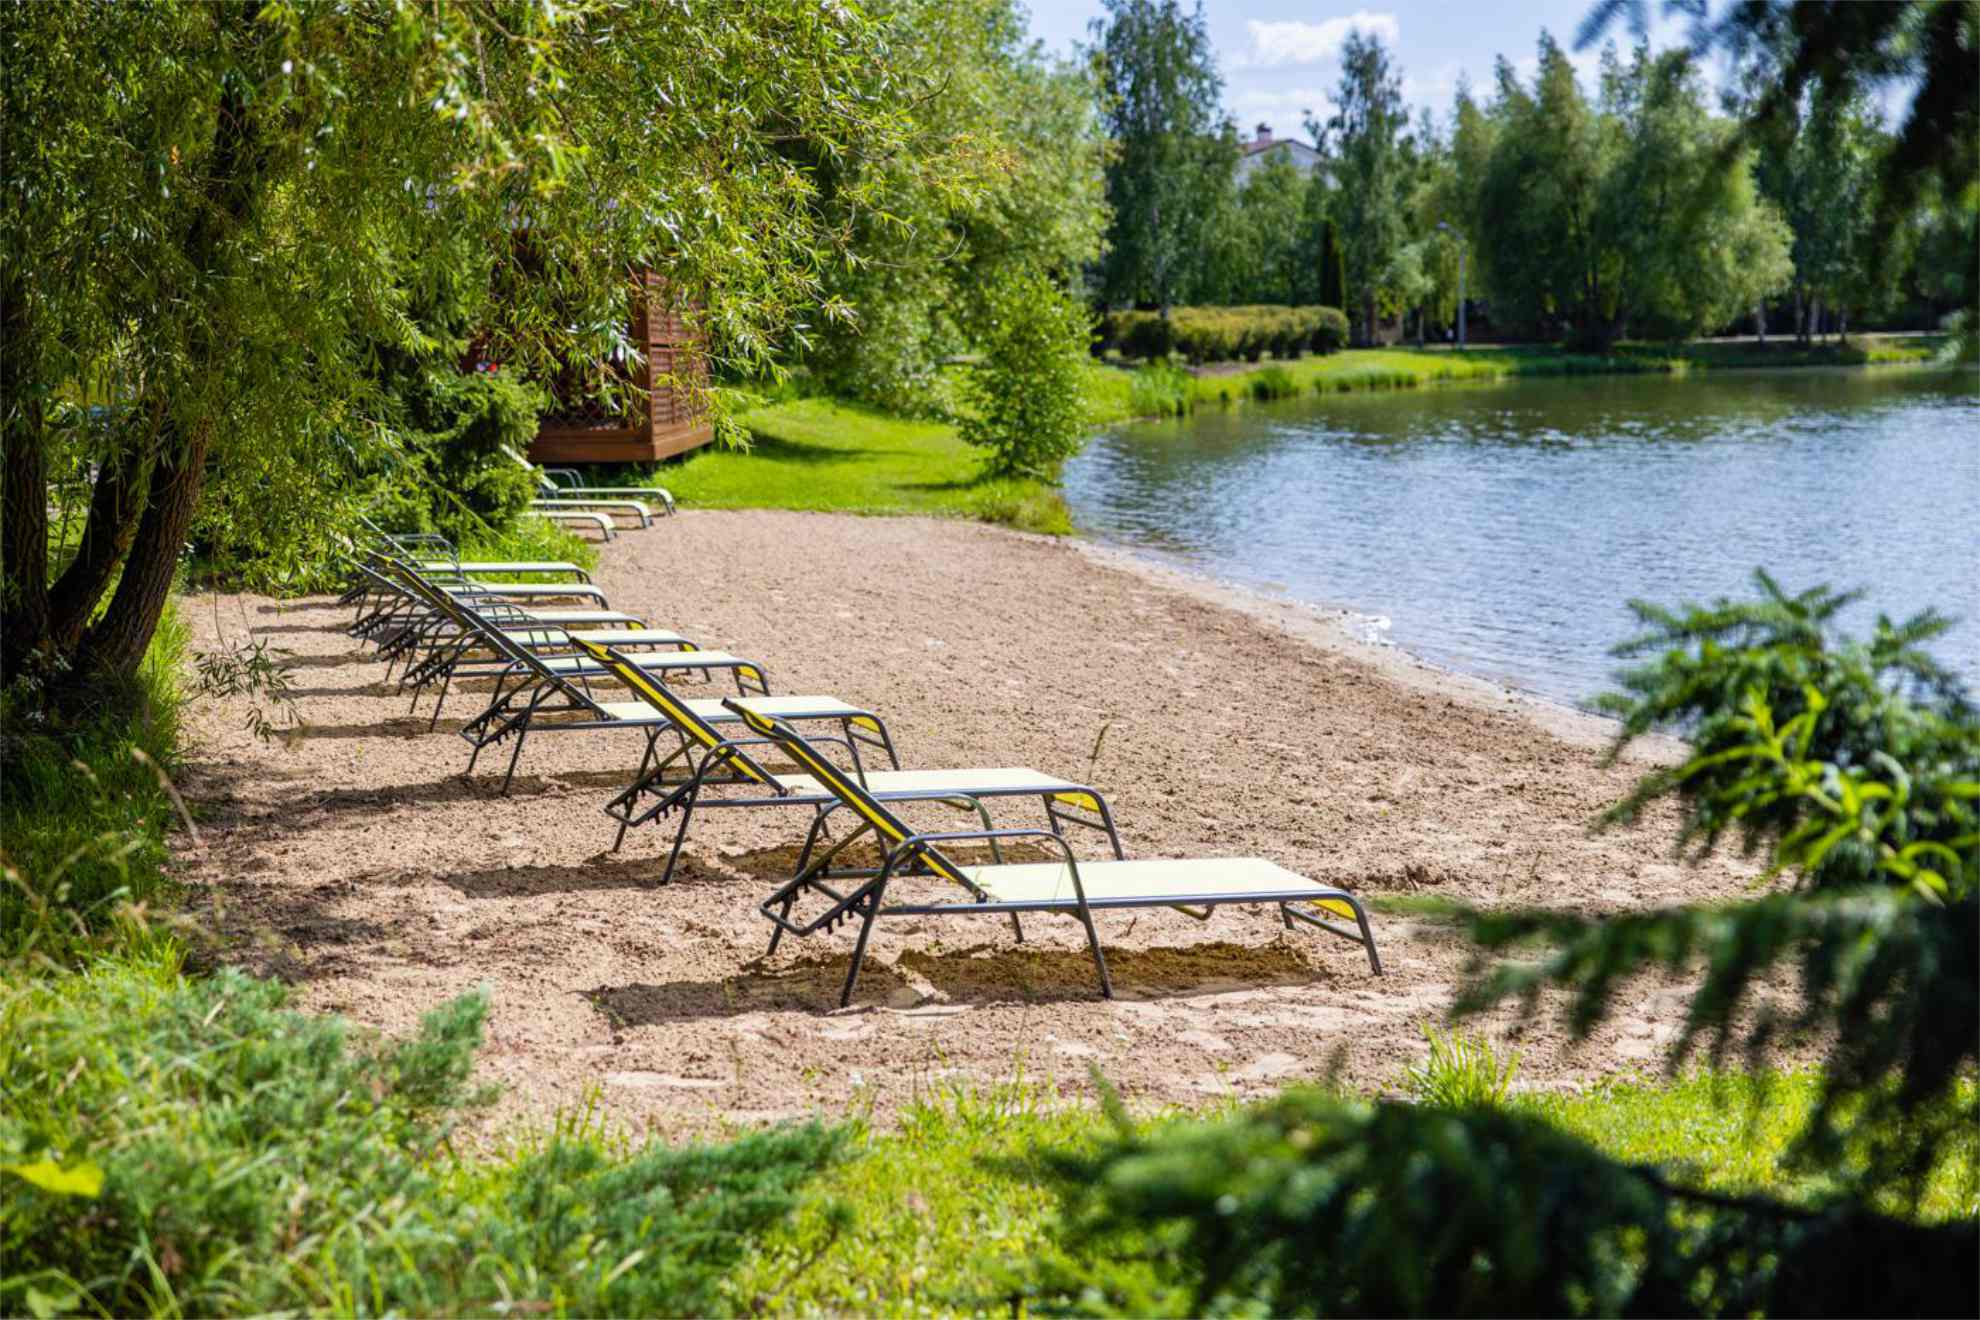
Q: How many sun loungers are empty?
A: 11